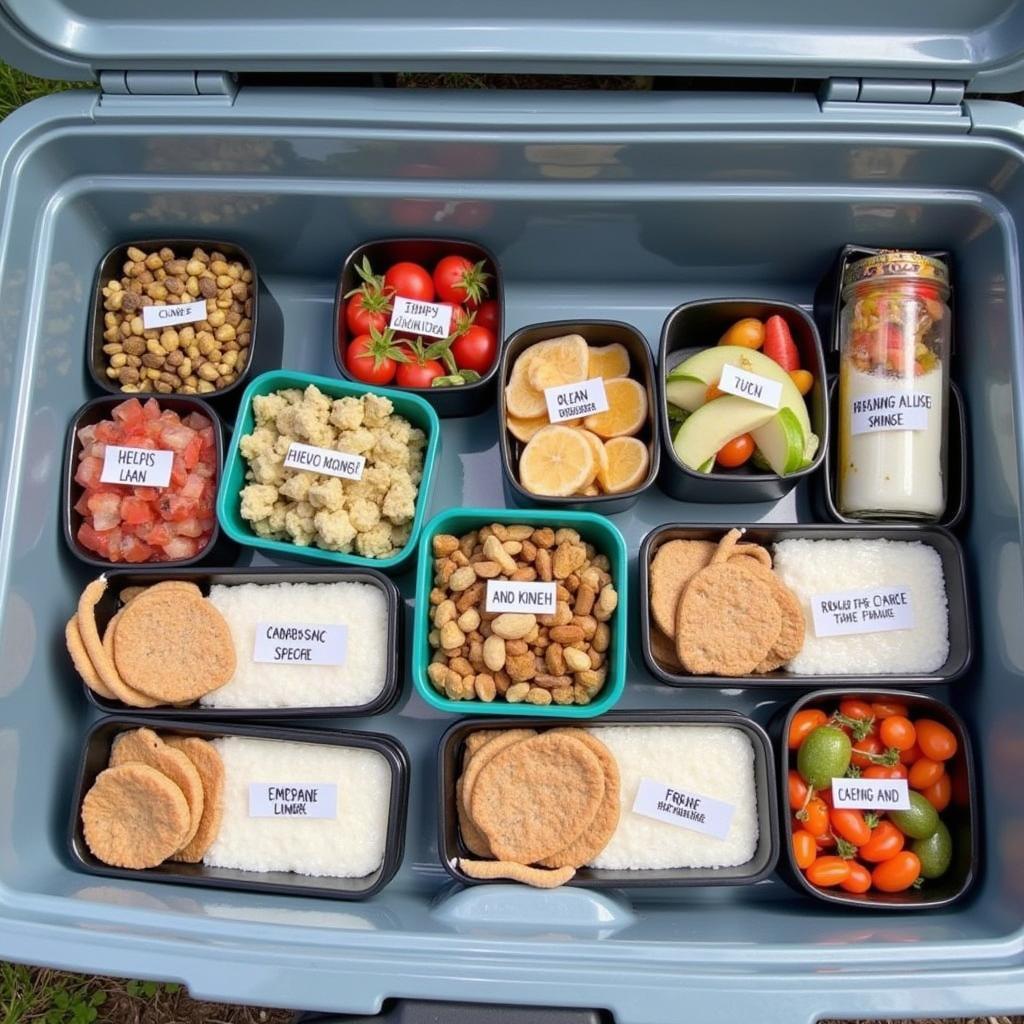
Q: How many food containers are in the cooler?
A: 13